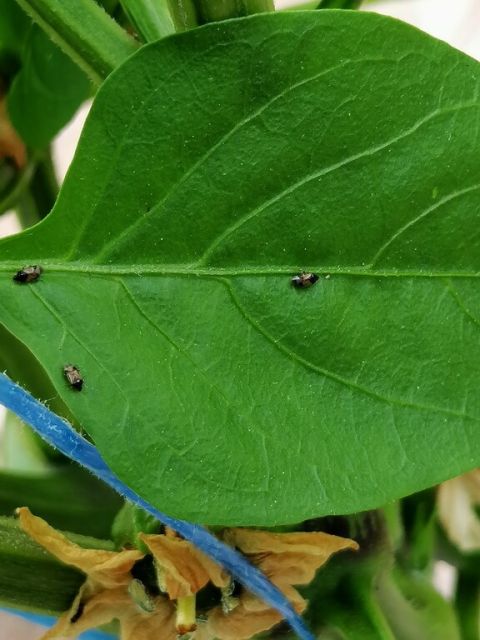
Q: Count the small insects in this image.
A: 3